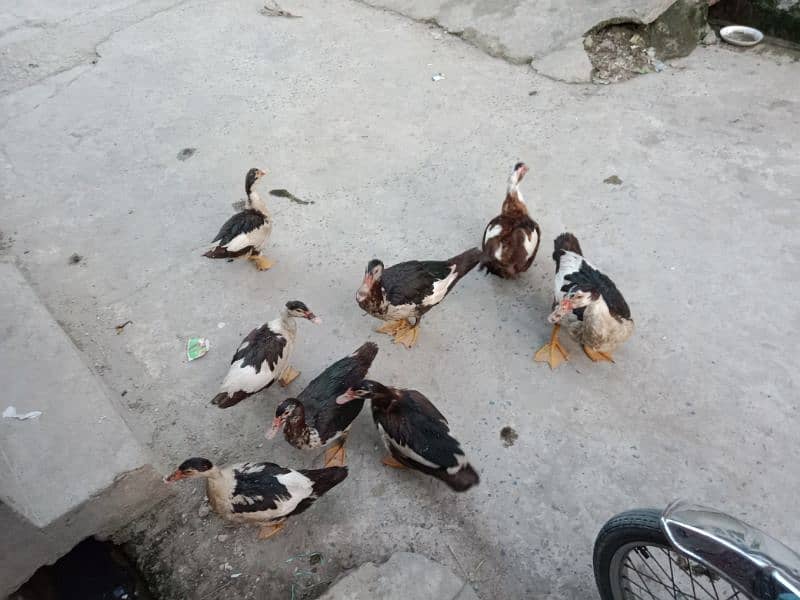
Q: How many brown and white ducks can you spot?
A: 1